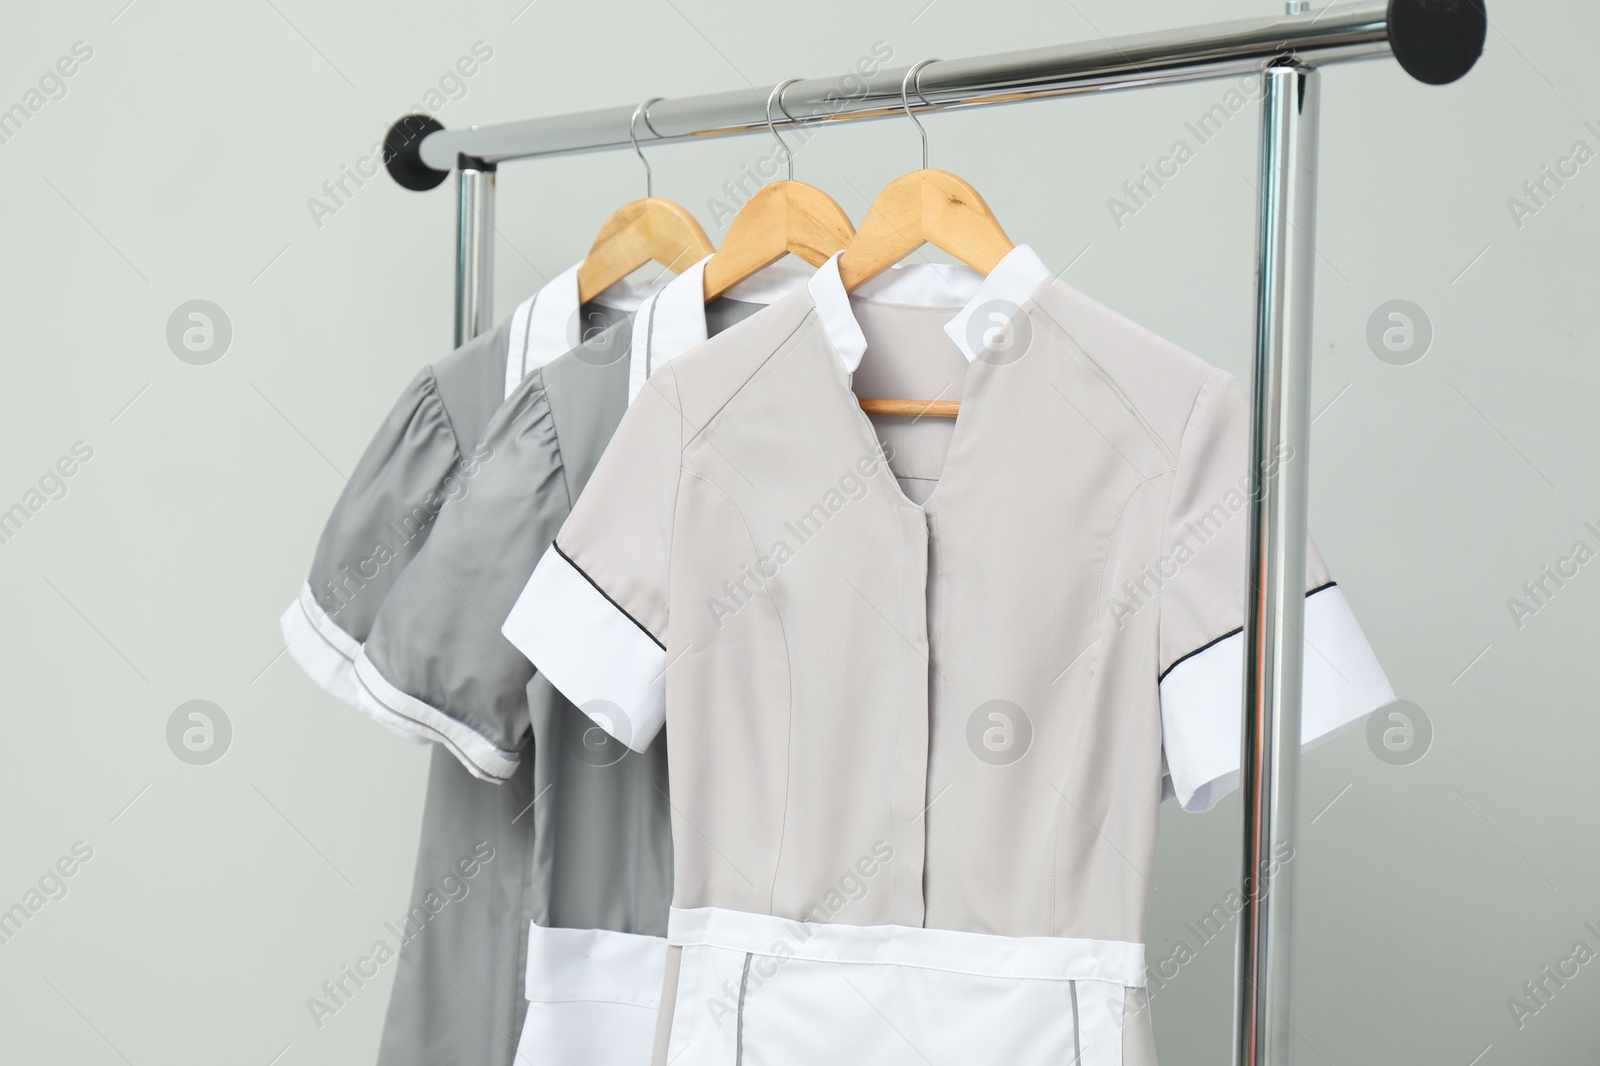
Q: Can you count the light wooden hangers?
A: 3